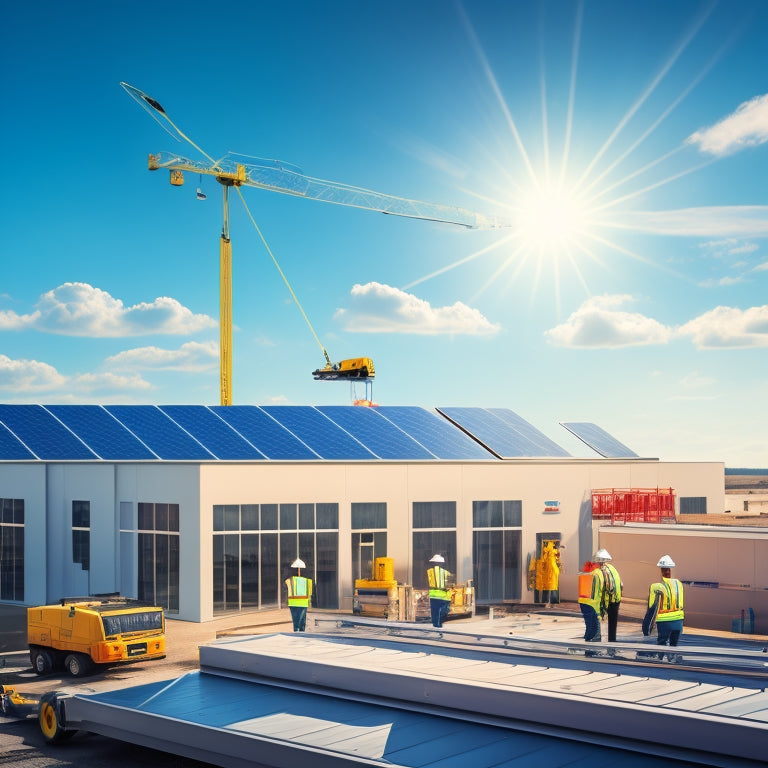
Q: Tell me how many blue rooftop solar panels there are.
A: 12